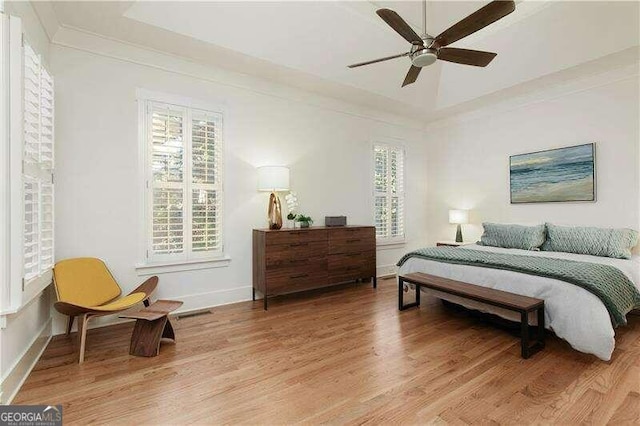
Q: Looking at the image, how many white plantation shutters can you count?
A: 3